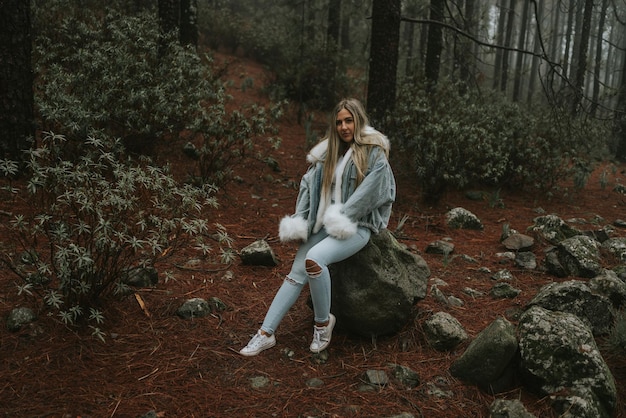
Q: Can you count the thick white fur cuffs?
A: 2